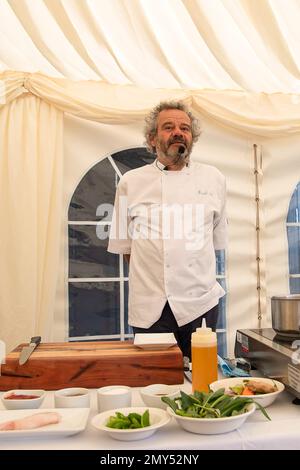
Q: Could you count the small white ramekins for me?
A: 4